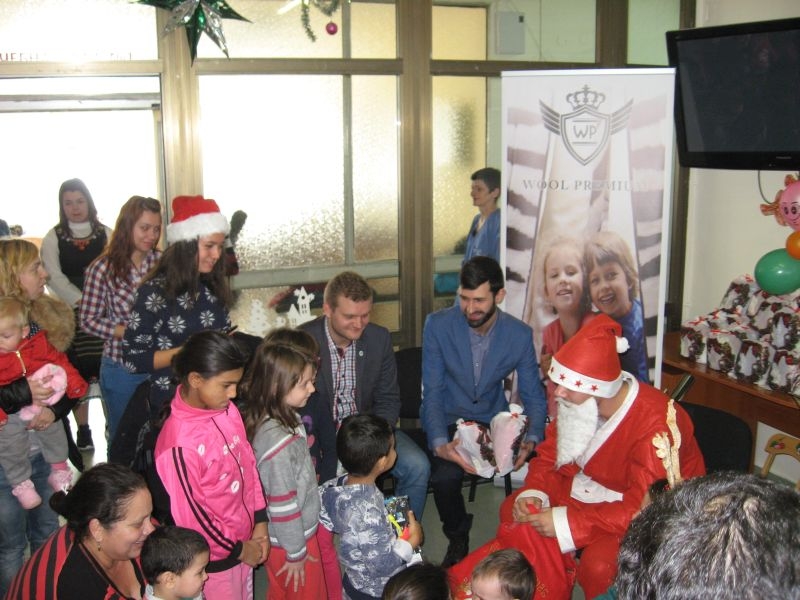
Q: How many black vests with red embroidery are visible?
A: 1